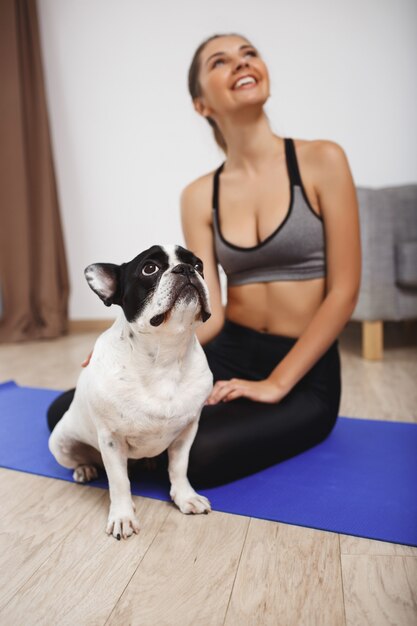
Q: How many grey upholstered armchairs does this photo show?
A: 1